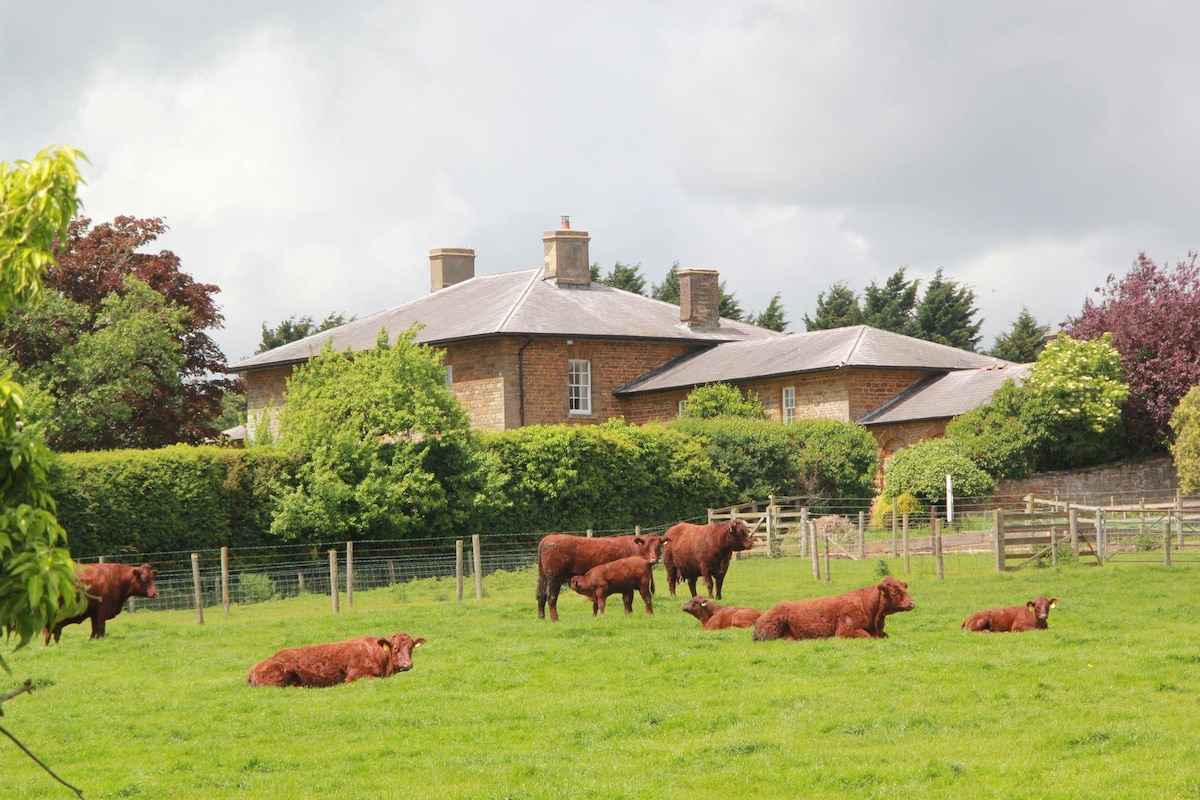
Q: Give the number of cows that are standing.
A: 4